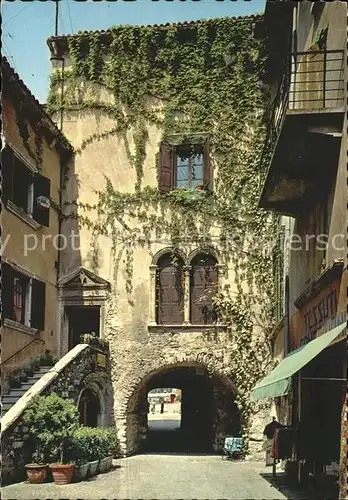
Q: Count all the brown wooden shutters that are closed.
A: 2